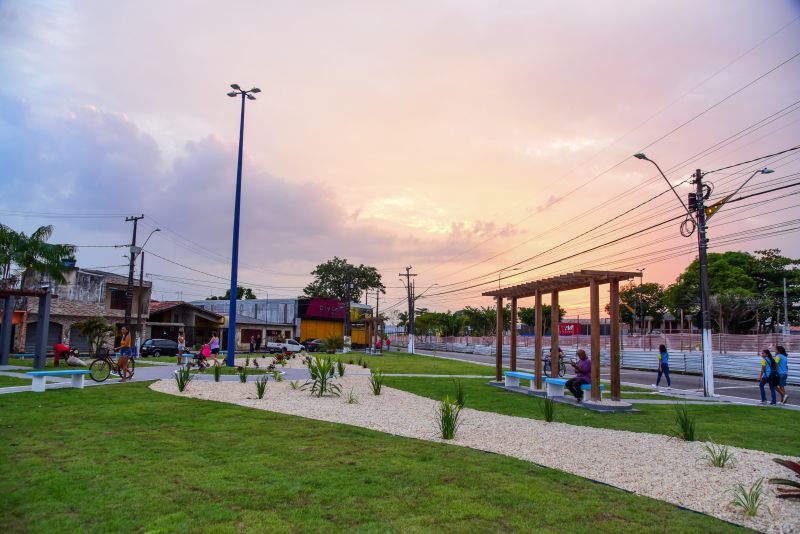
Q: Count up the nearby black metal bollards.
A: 0